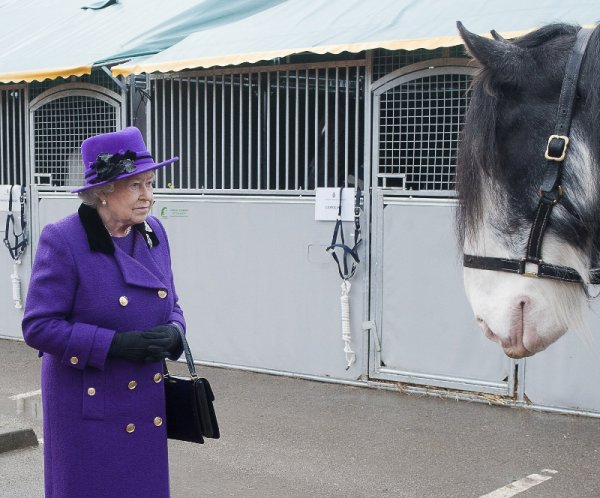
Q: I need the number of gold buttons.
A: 8